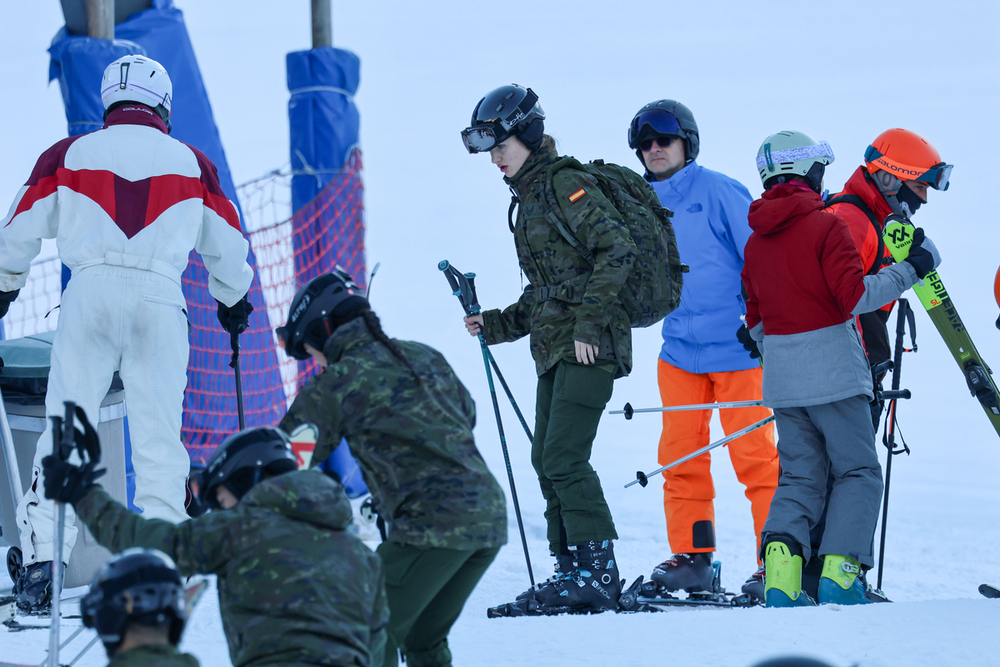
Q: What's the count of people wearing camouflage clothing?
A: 4